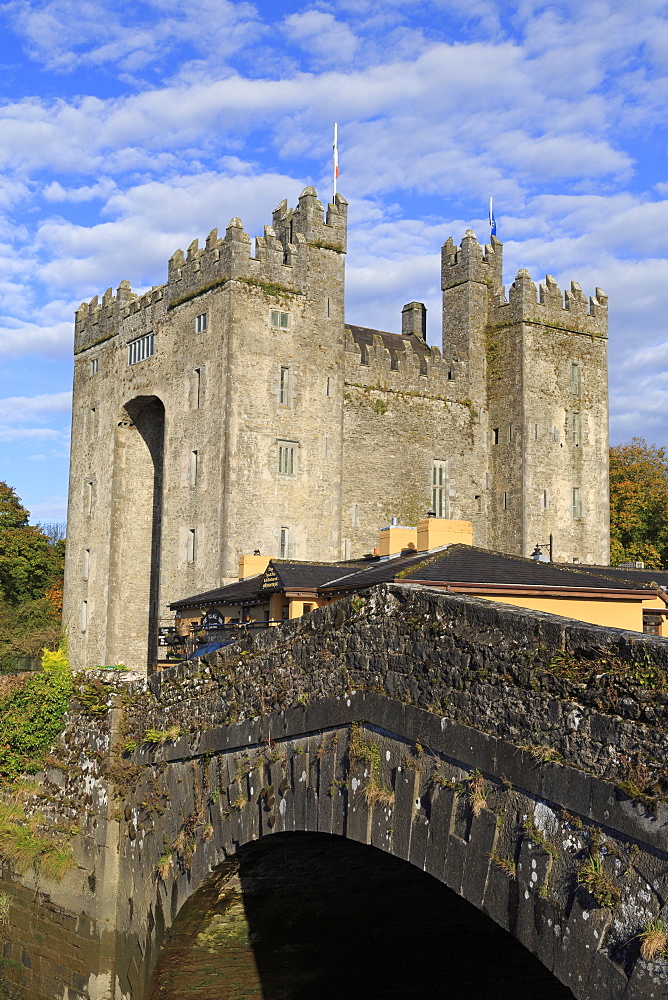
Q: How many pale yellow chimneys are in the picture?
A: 3